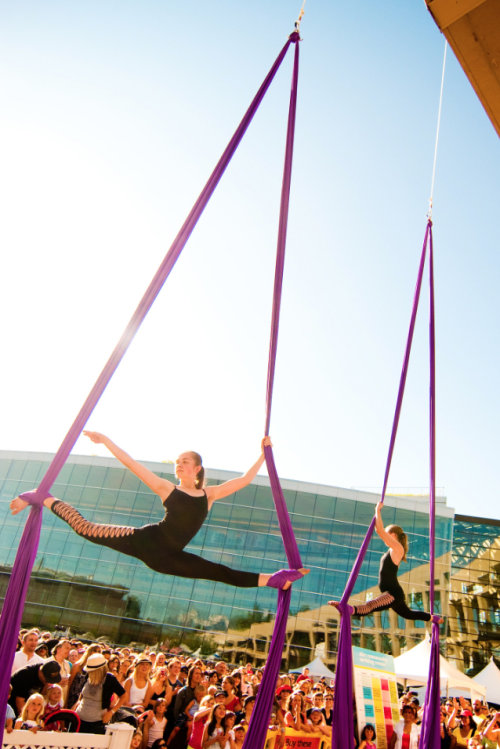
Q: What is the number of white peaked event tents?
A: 3